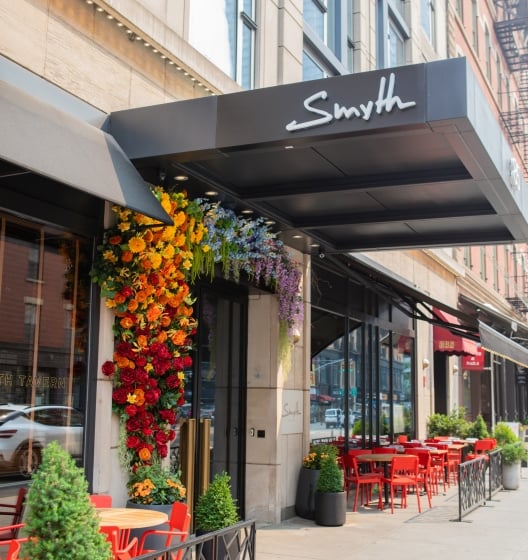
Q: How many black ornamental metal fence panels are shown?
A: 3